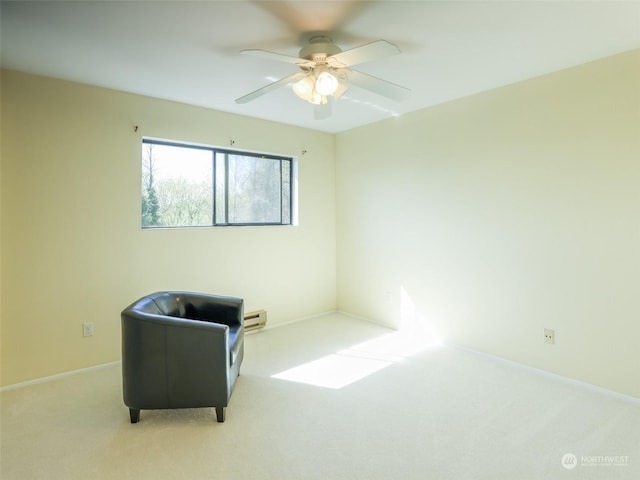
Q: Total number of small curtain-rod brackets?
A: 3